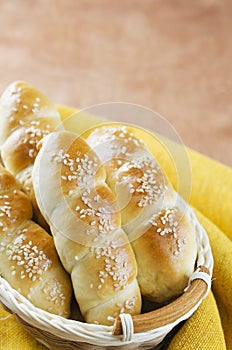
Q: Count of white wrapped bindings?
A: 2